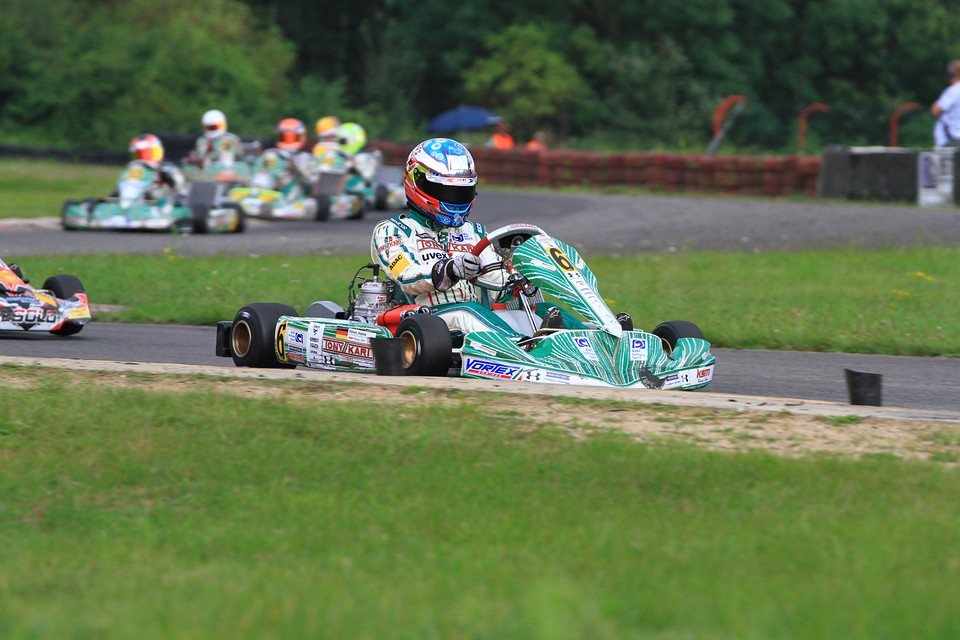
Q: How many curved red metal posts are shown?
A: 3